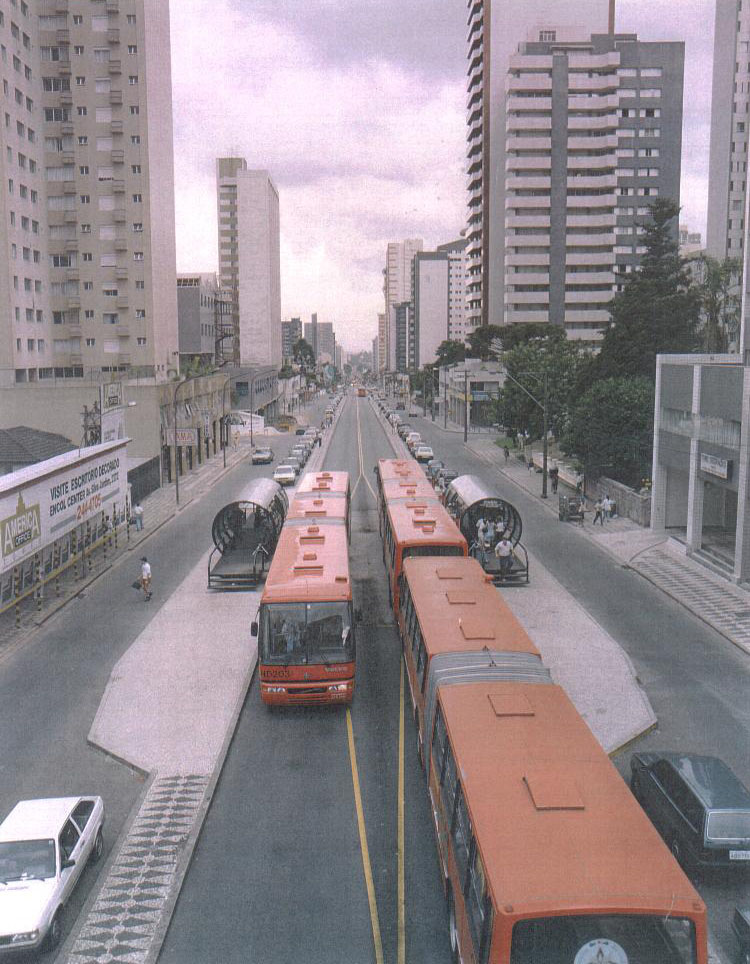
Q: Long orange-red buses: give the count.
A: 3